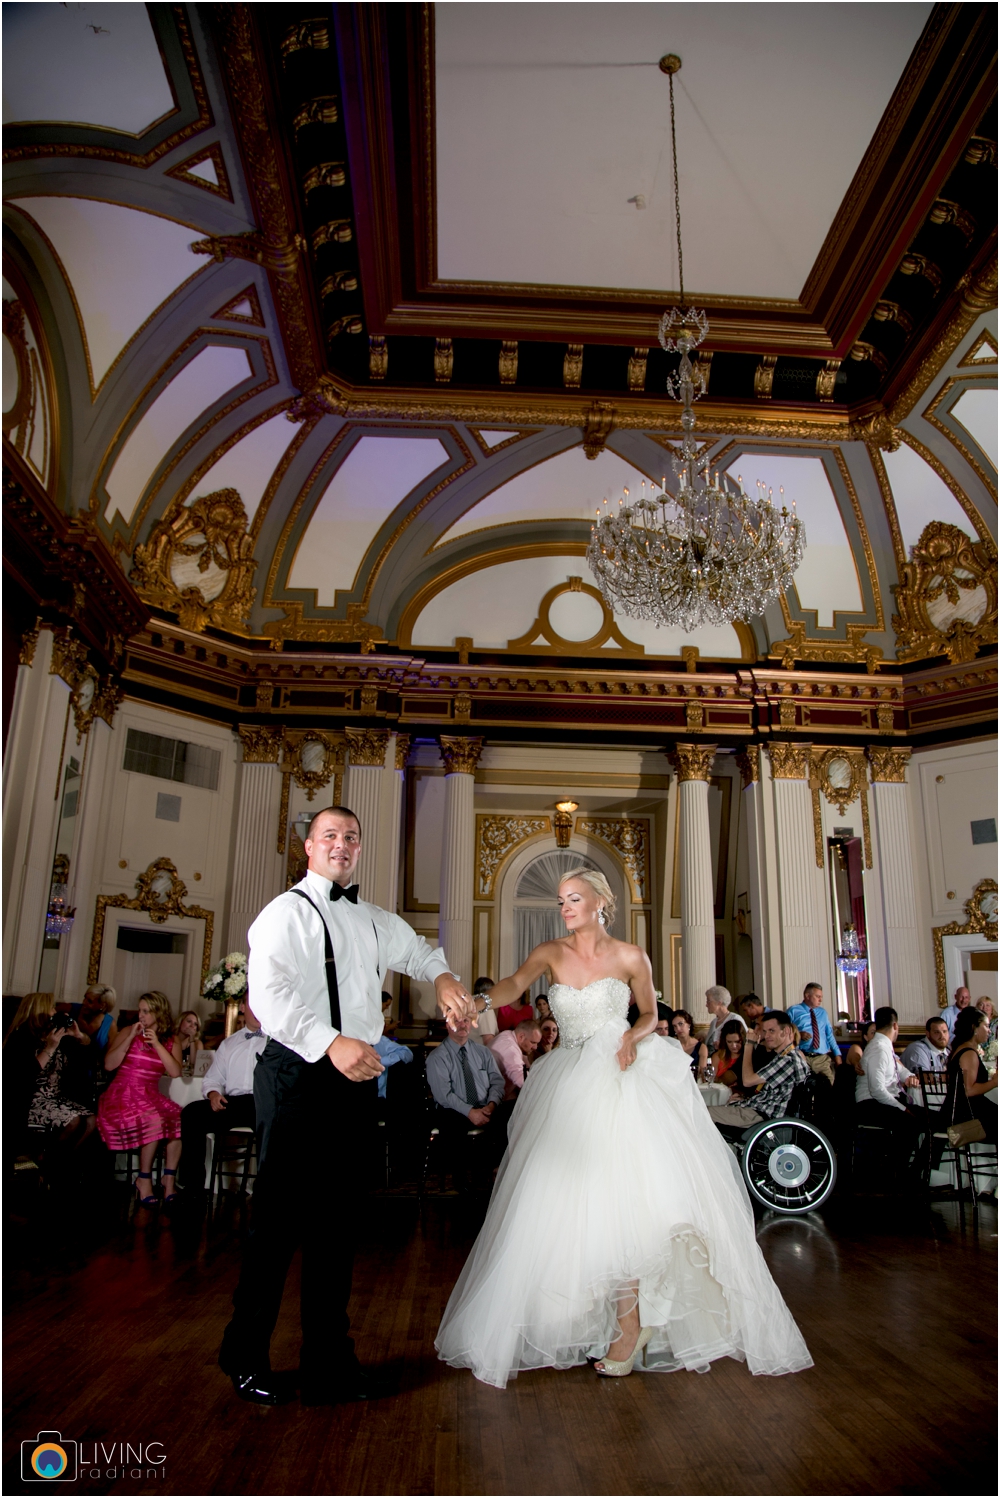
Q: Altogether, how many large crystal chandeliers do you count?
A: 1